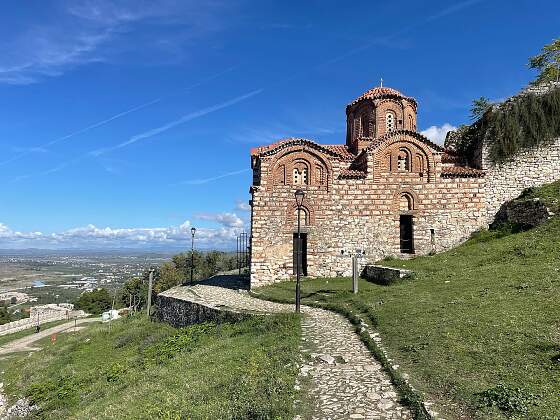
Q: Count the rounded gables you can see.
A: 2